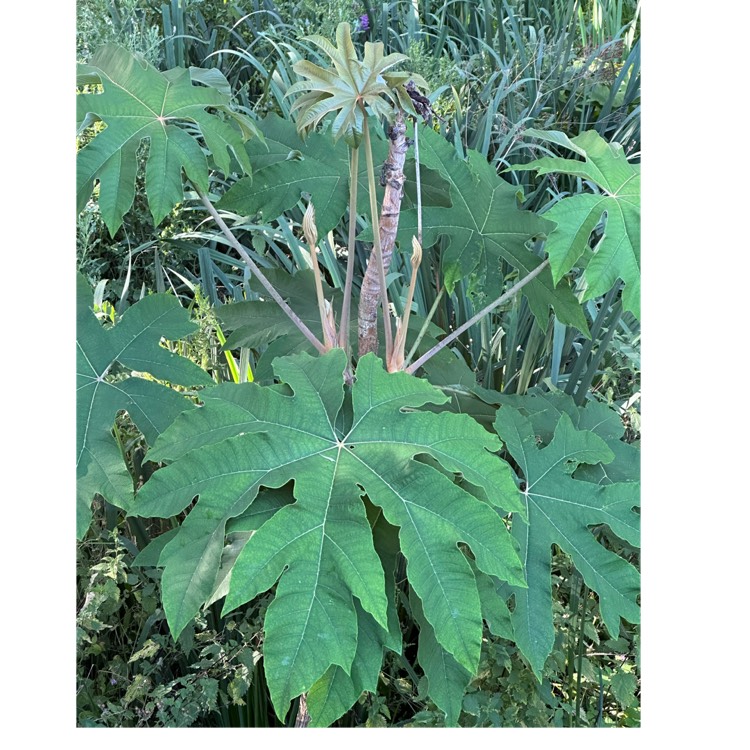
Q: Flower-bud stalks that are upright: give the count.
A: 2